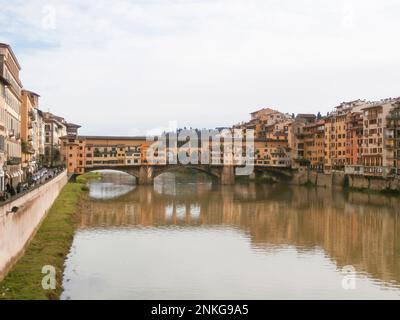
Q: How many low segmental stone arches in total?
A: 3